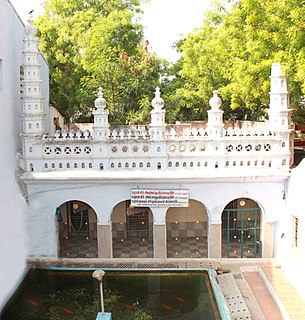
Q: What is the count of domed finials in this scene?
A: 3